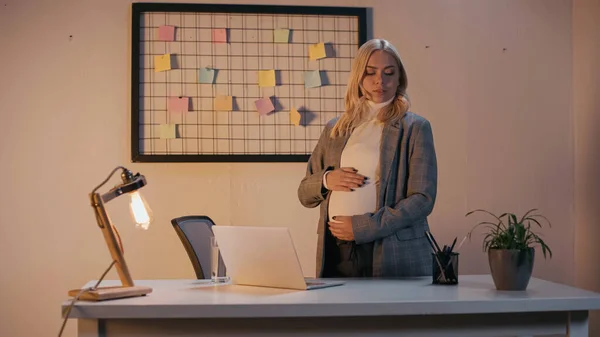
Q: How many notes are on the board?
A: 13